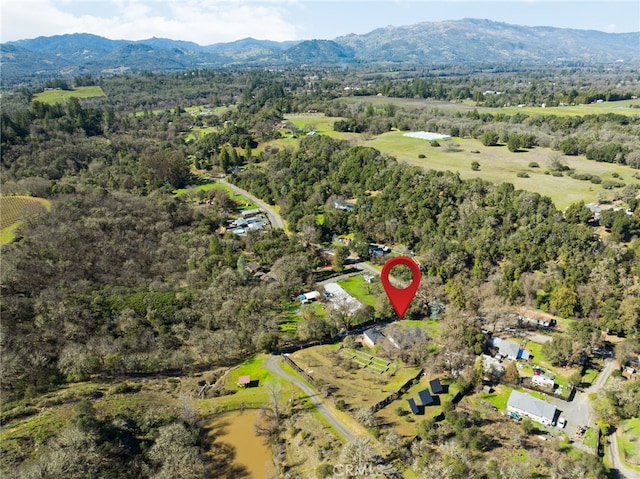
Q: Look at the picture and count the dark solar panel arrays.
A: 3